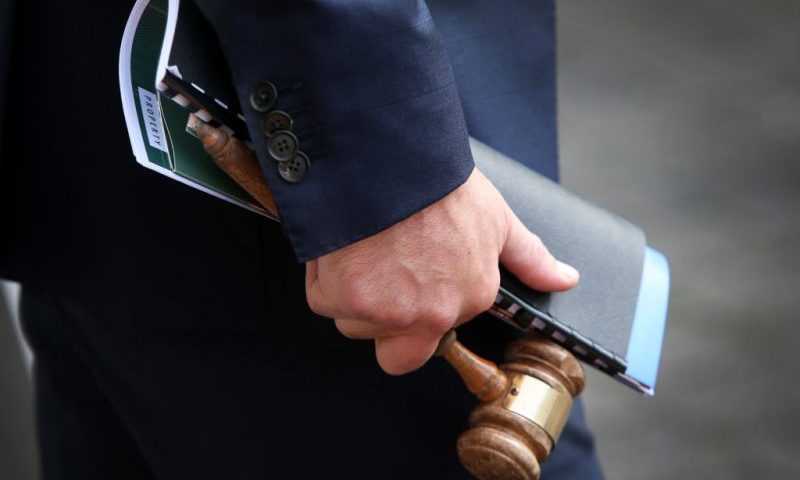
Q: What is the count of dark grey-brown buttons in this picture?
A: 4